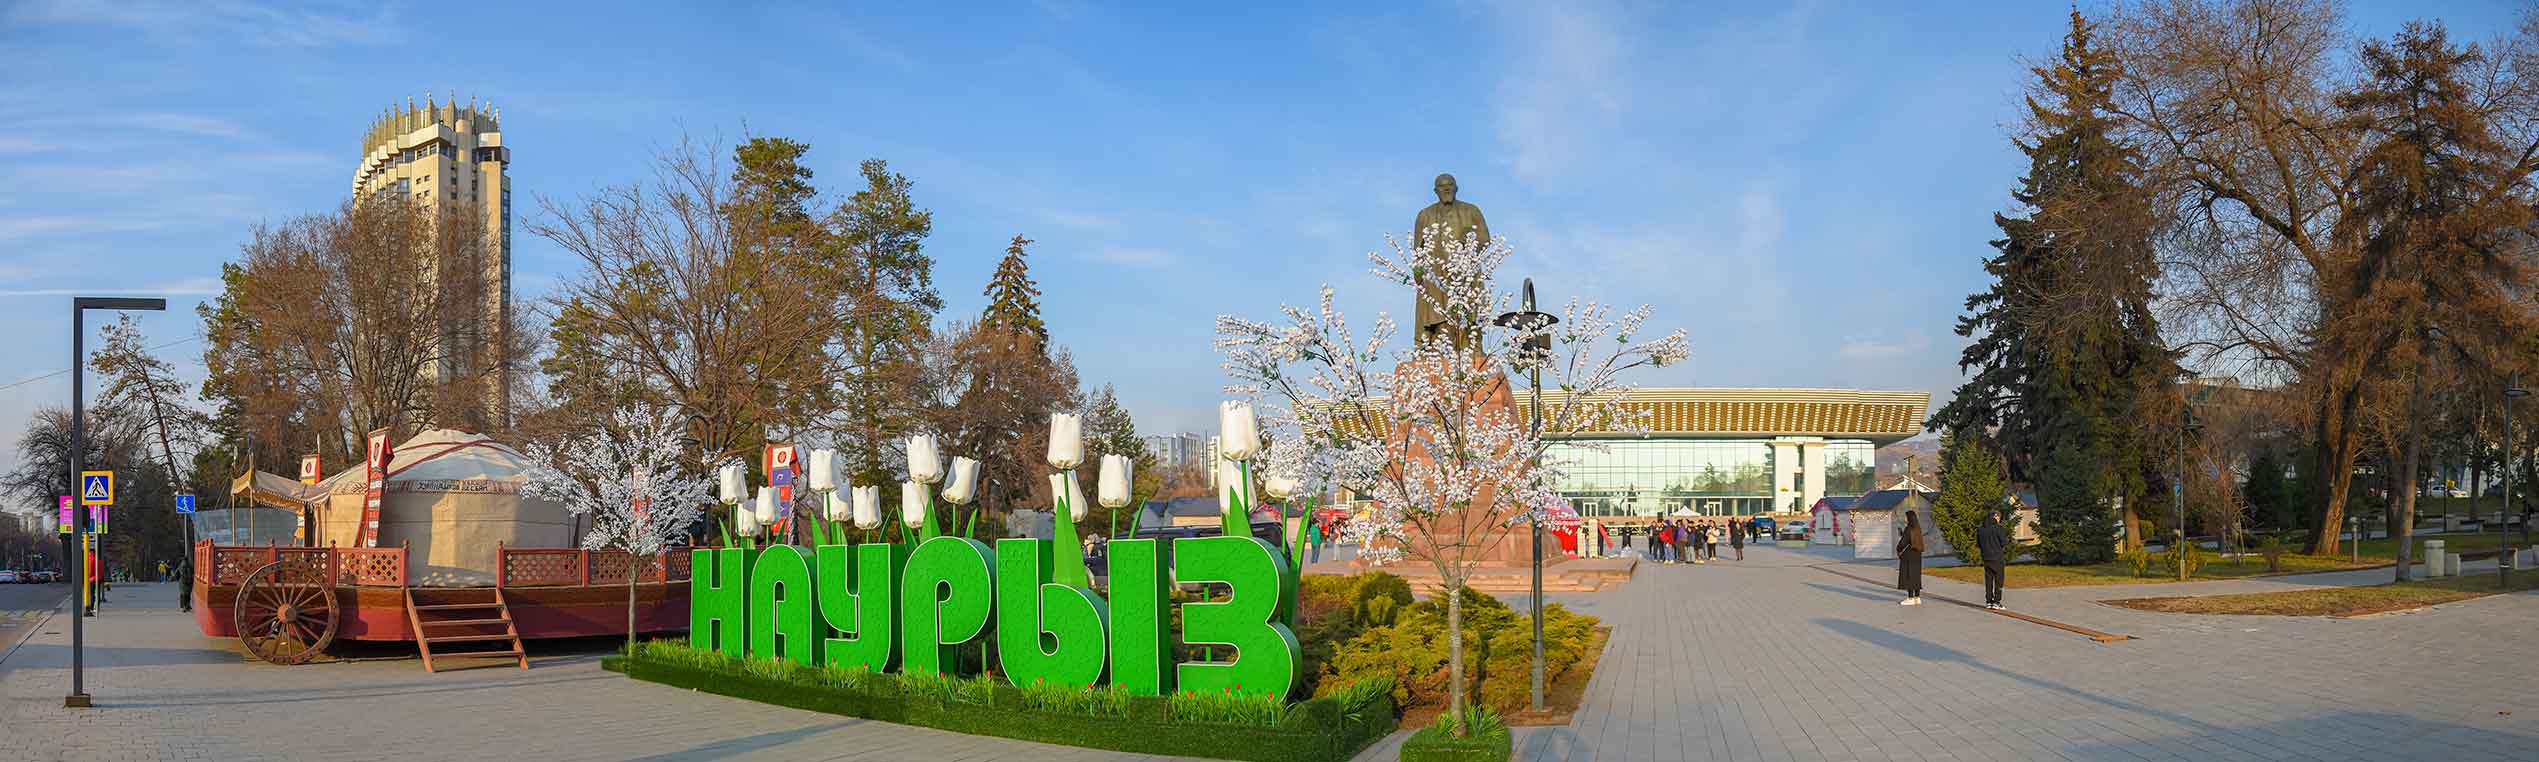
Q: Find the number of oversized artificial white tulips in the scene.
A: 15